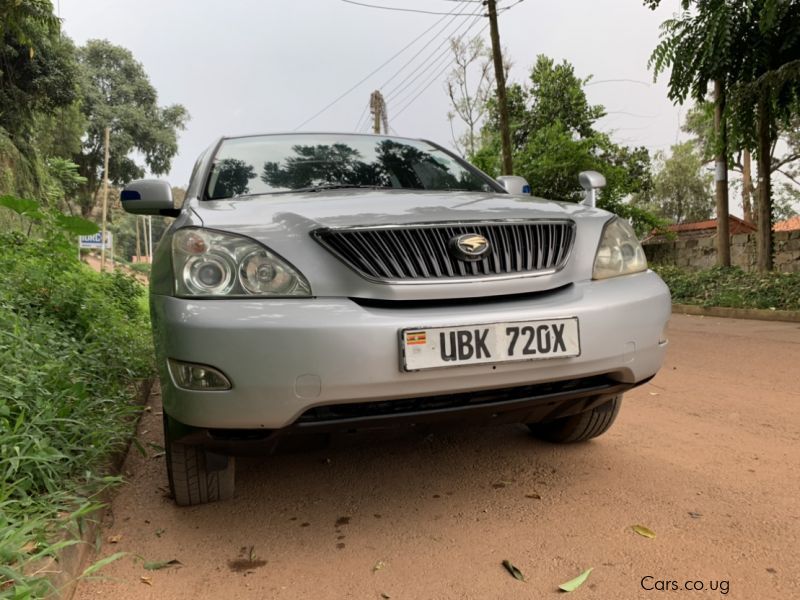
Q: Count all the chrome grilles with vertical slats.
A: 1